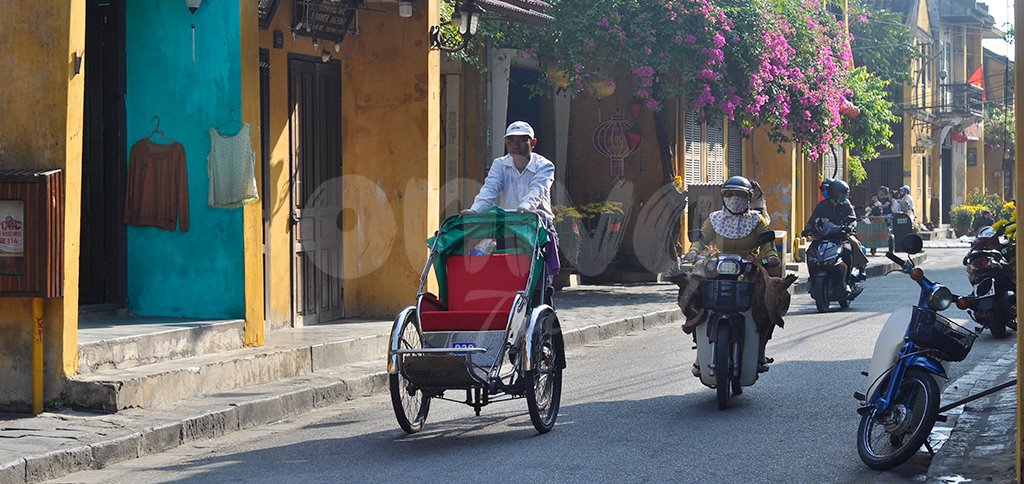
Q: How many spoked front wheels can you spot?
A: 3